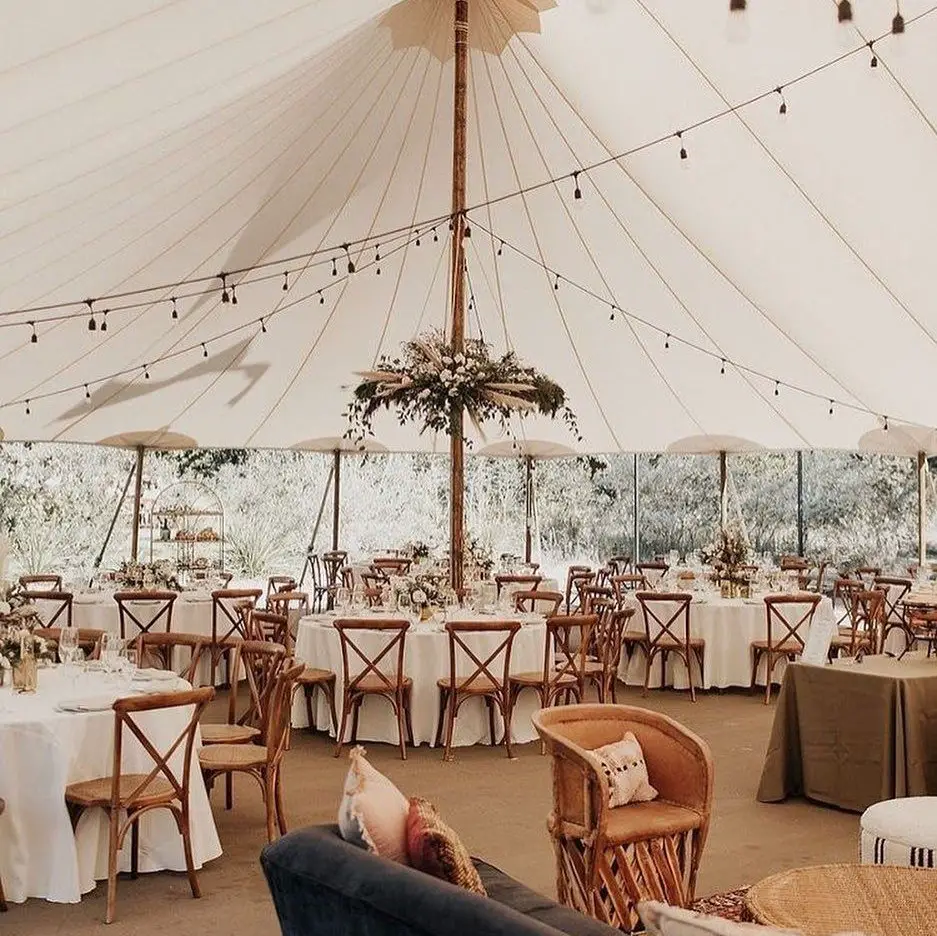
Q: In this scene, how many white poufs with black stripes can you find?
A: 1